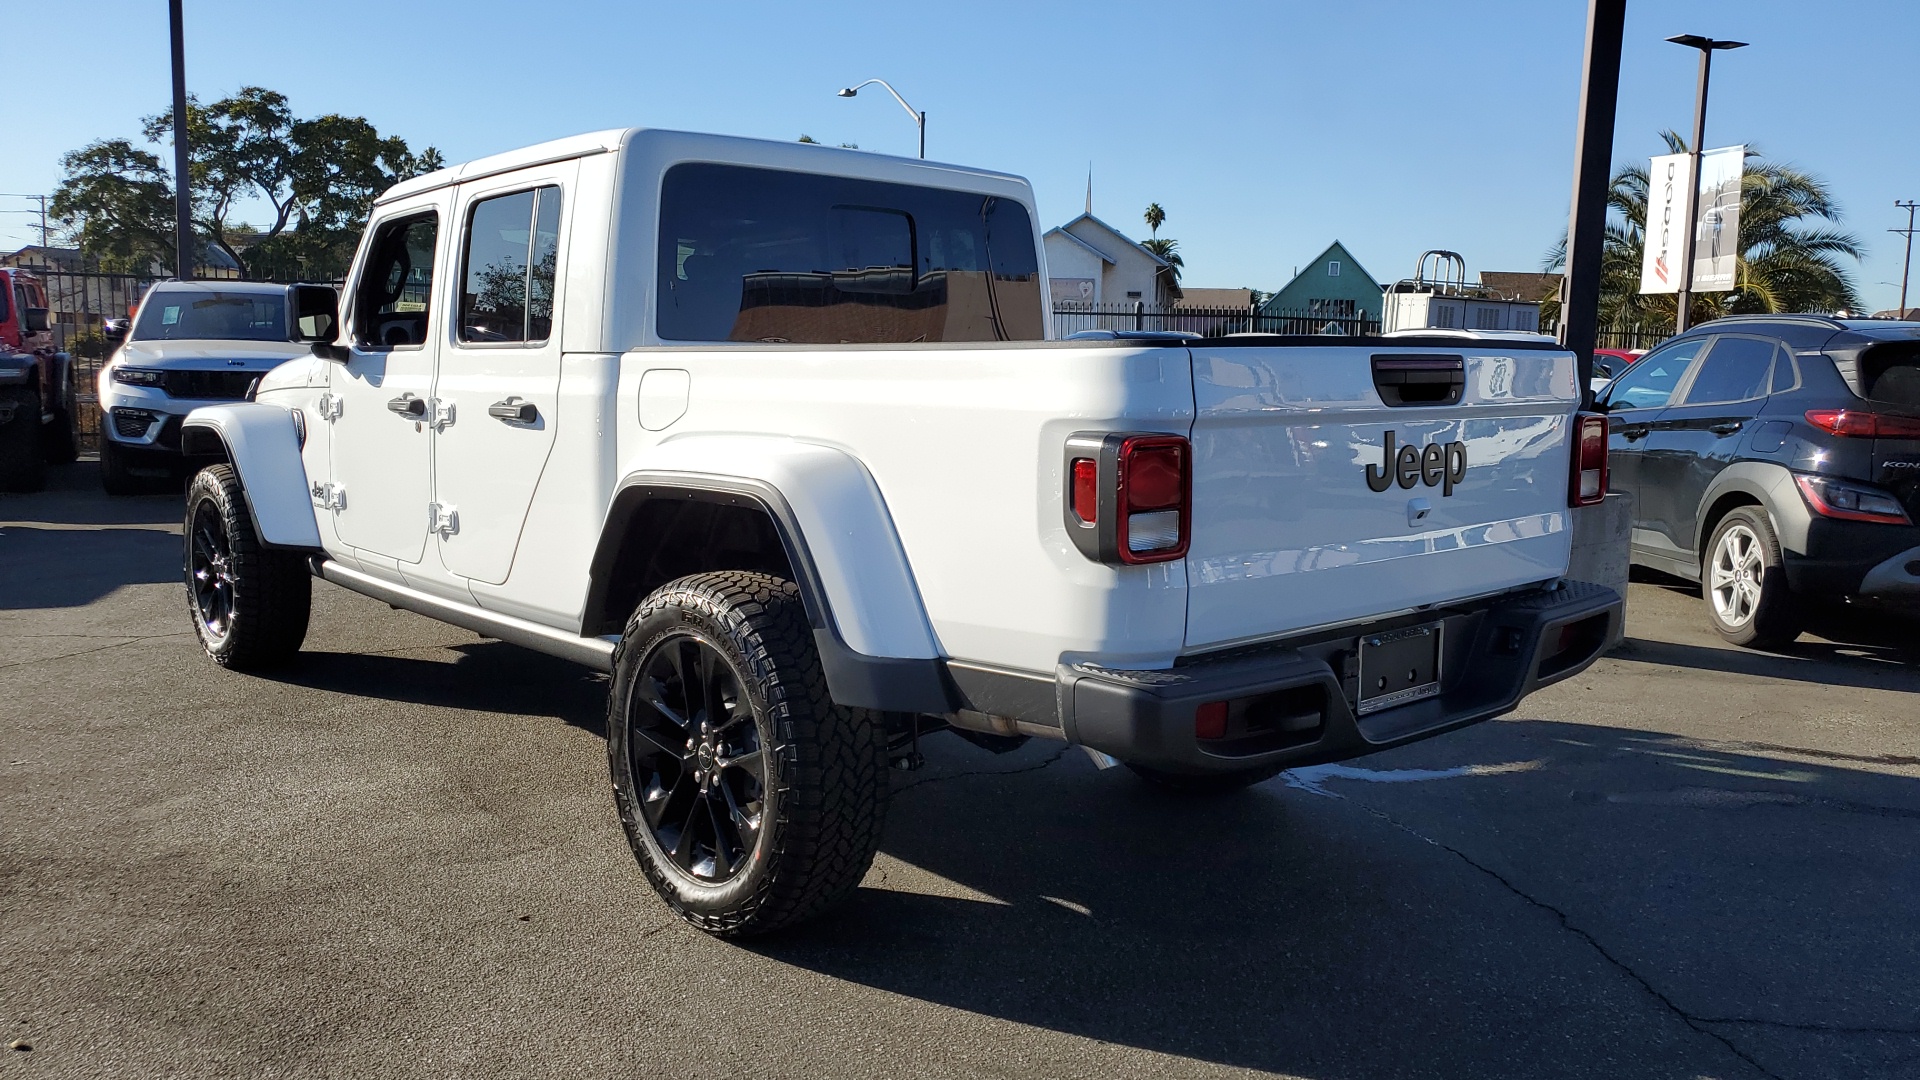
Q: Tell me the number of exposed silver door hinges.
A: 4